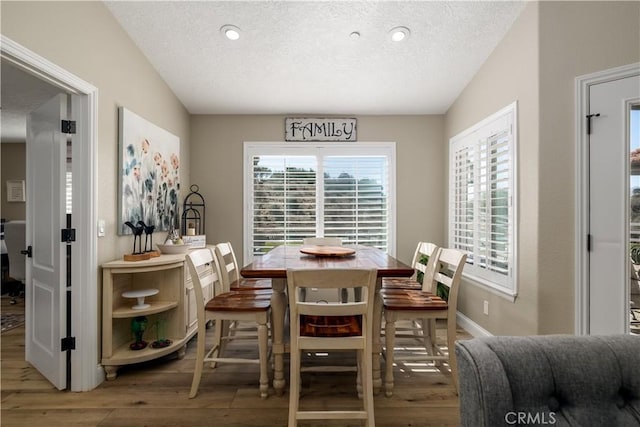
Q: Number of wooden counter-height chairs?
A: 6